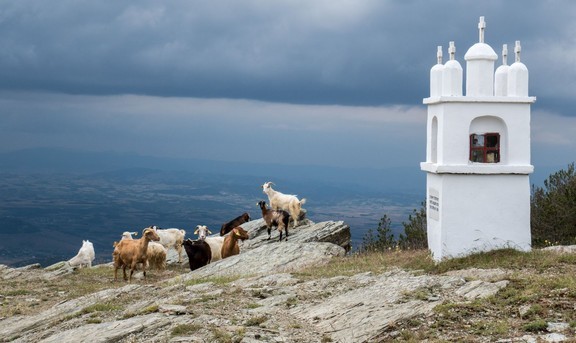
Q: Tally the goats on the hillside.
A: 10